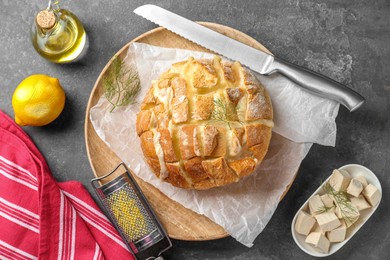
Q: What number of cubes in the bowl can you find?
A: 12